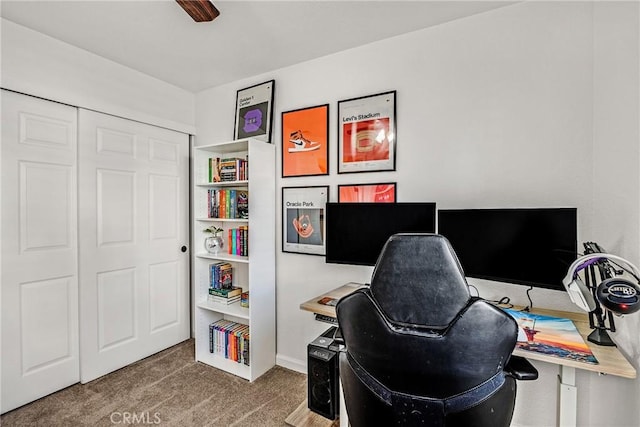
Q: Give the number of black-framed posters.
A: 5